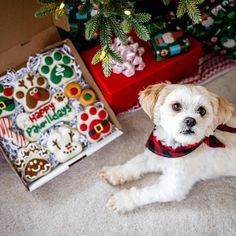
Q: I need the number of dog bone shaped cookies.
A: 1